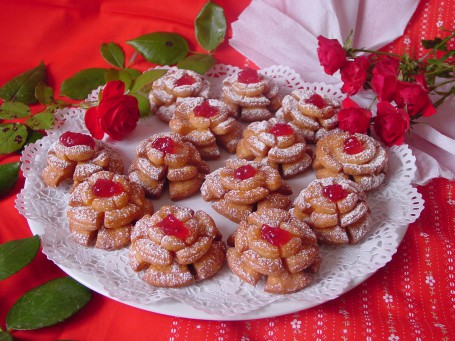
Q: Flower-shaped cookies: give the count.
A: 13